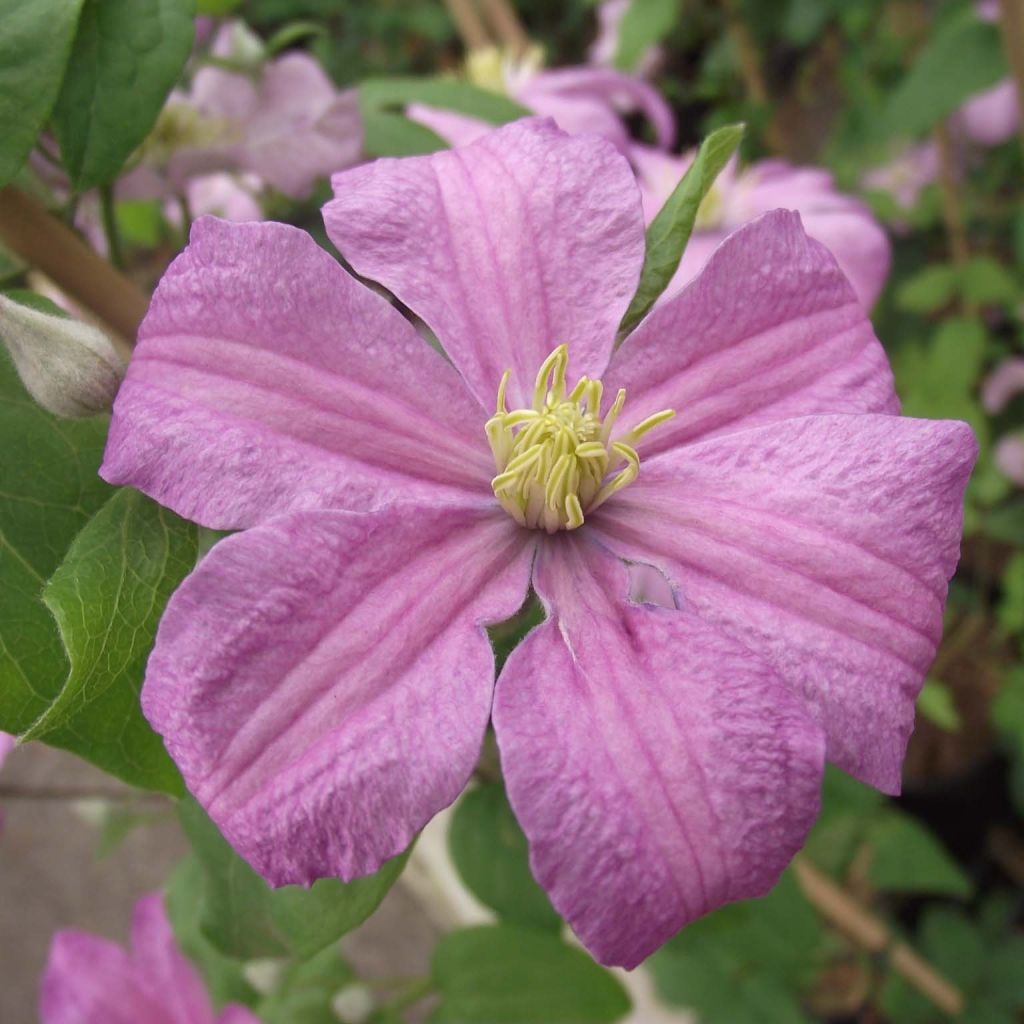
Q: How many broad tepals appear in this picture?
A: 6